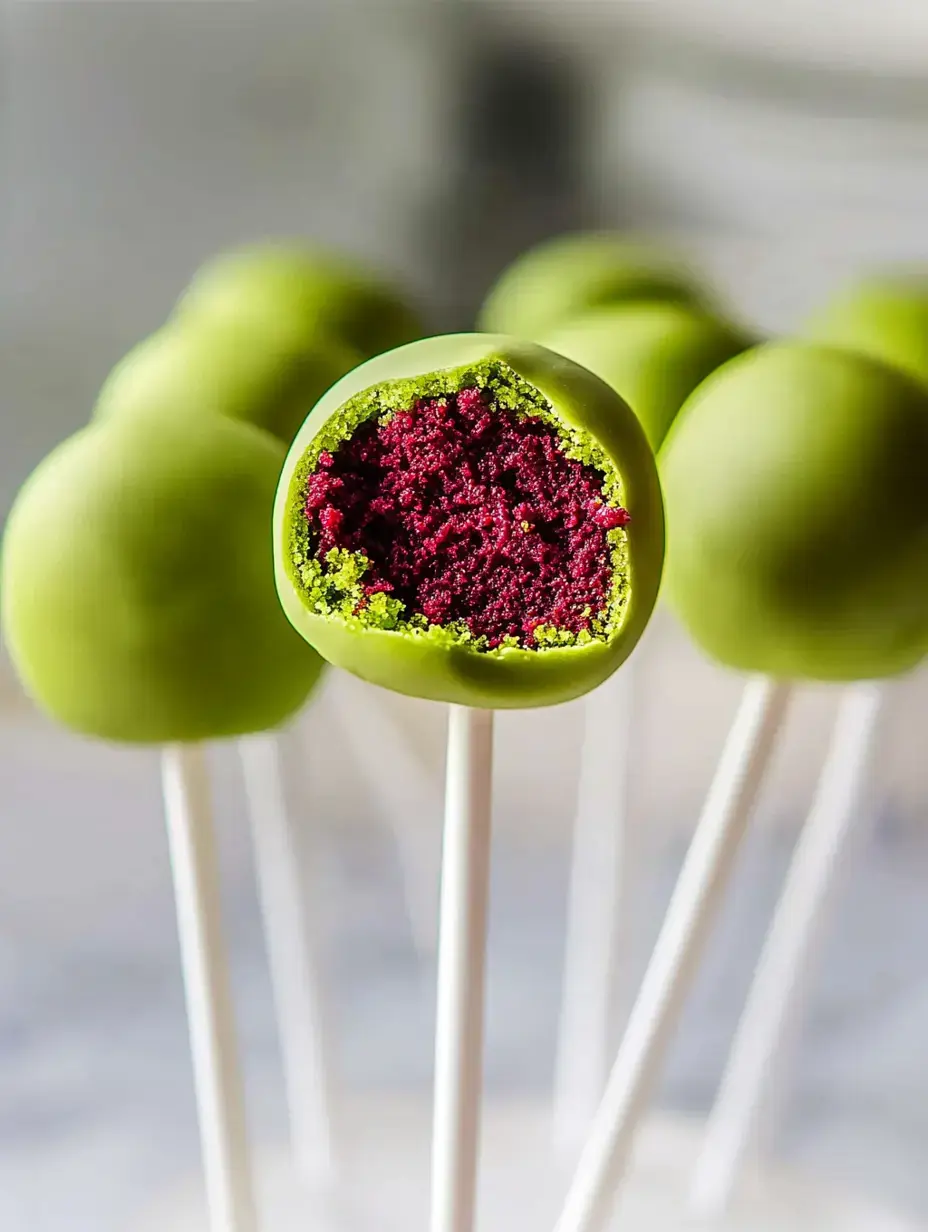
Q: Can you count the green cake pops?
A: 8